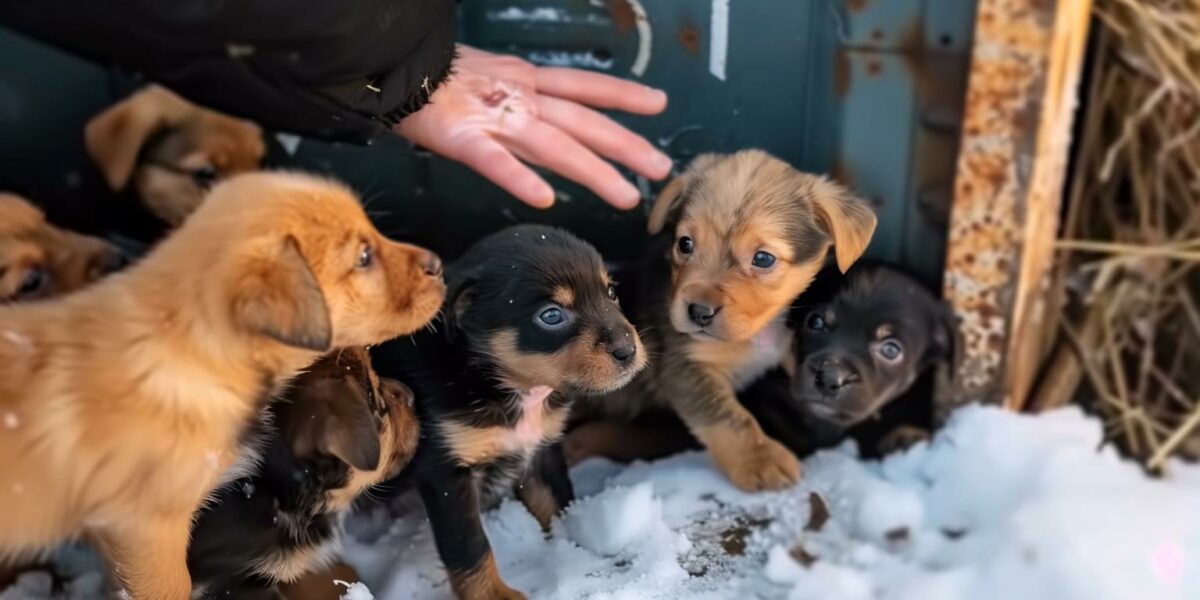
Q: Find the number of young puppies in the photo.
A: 7